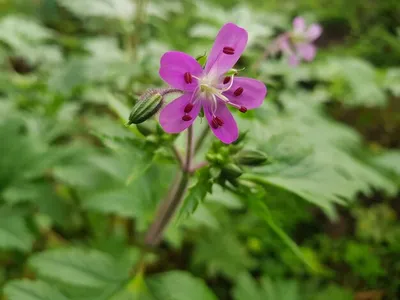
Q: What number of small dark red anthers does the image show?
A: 9